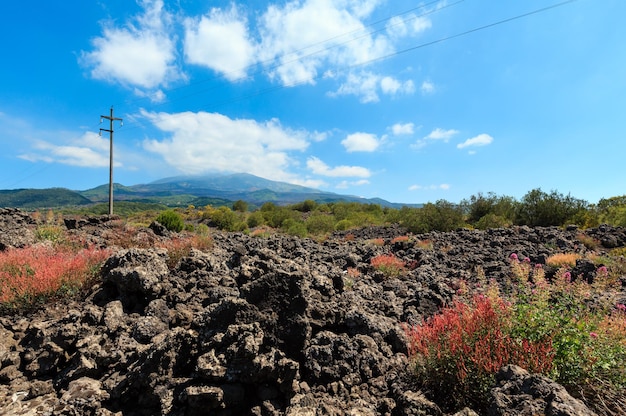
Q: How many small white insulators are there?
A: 3